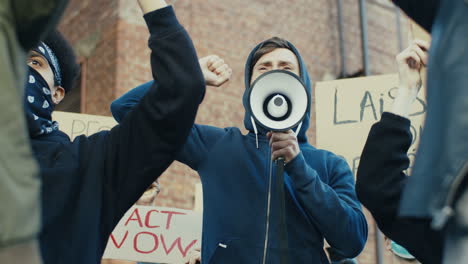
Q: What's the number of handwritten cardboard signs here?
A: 3